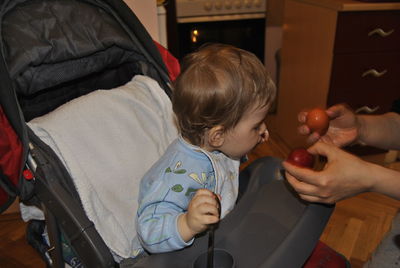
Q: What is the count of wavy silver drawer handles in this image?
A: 3